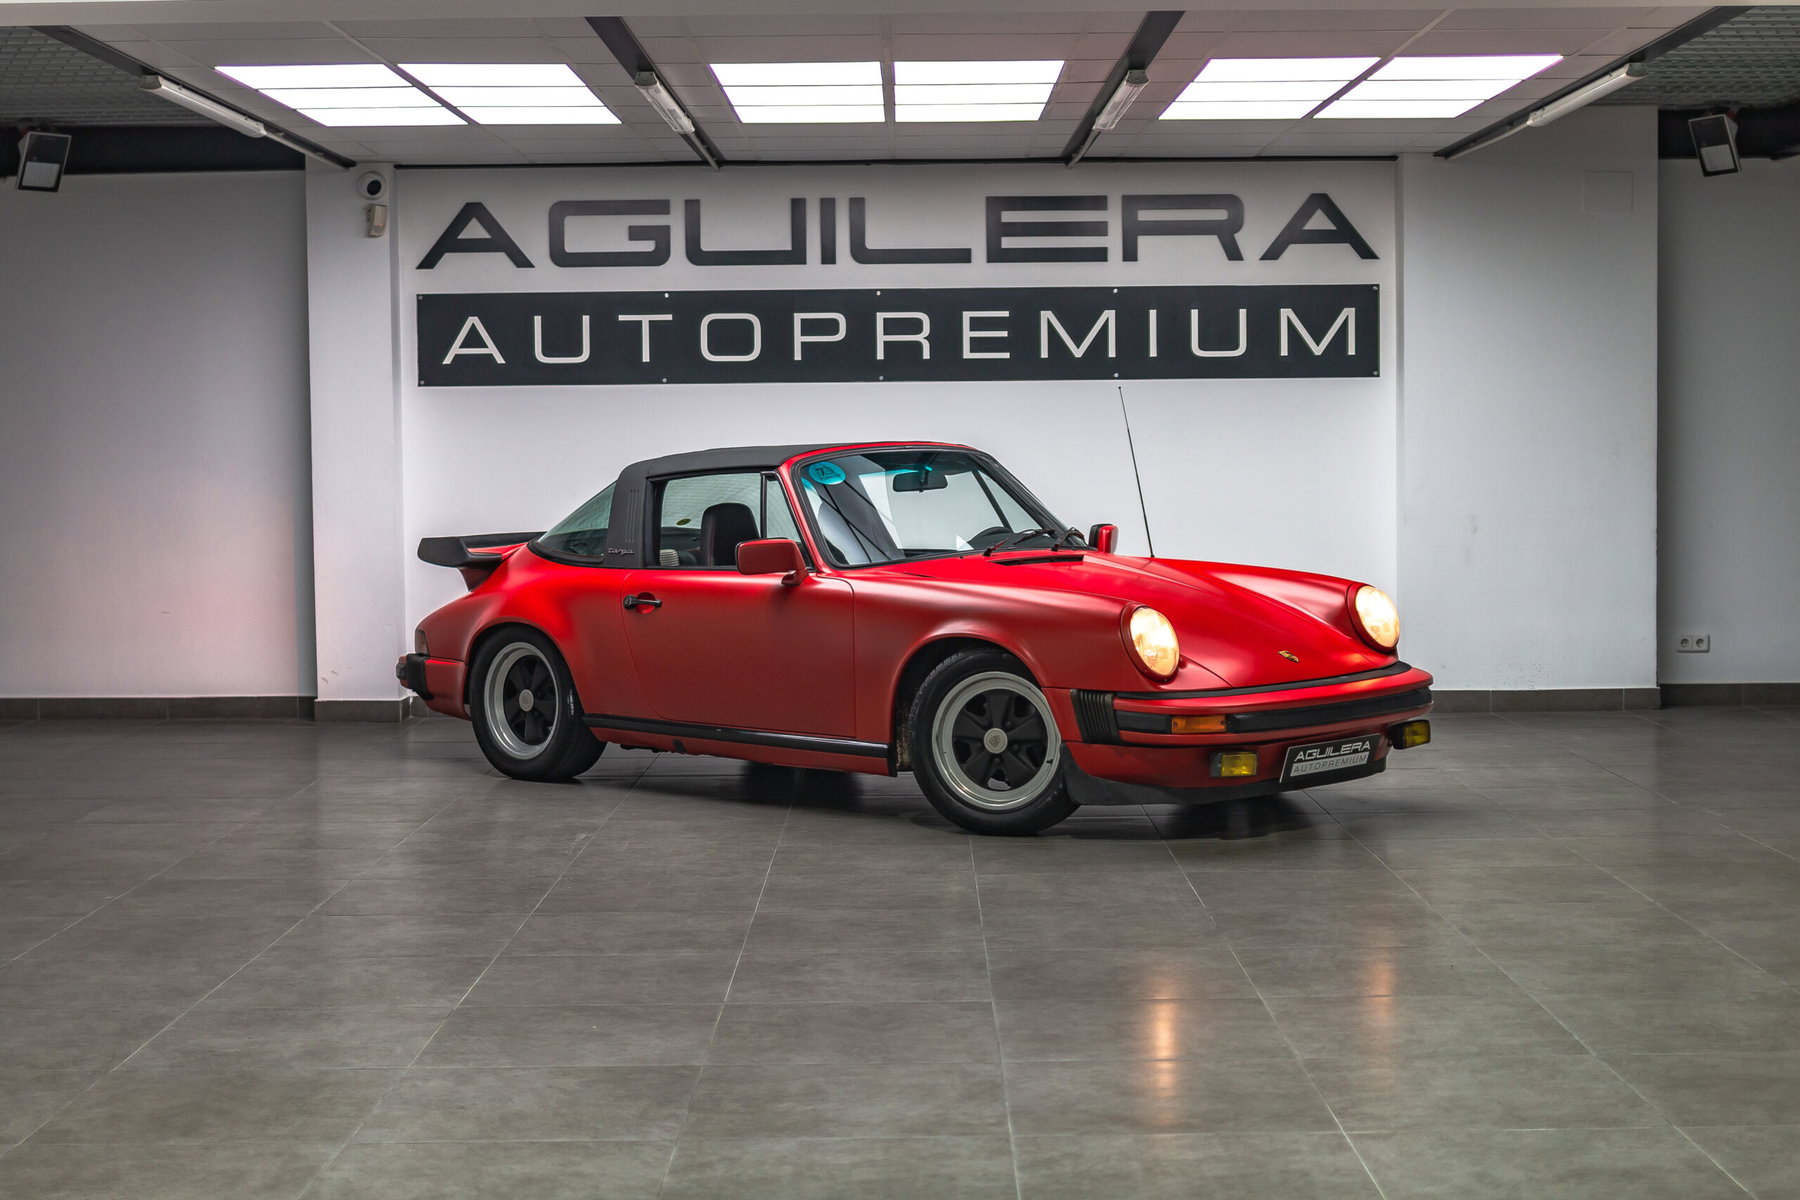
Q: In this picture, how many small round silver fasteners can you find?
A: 10